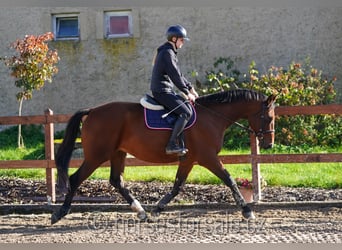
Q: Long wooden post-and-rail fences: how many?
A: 1